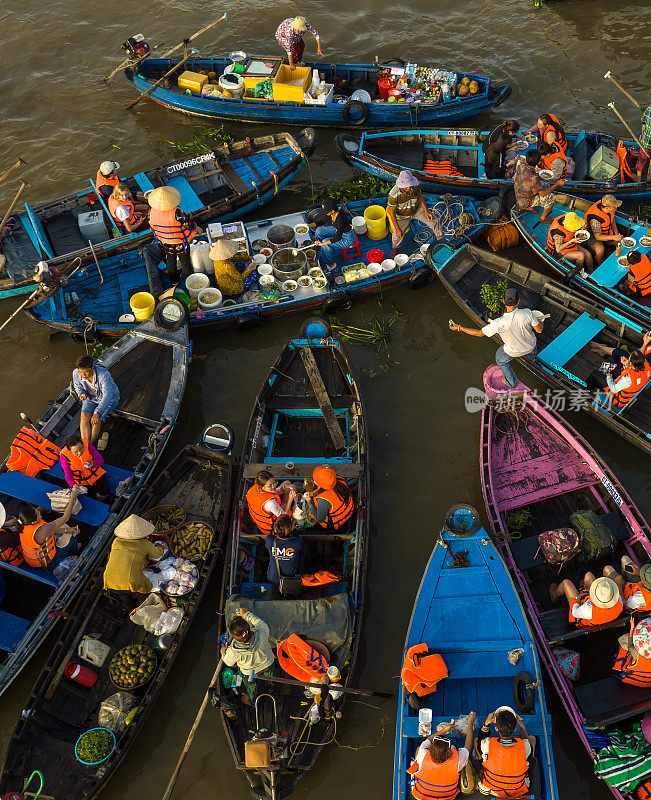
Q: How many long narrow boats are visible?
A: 11